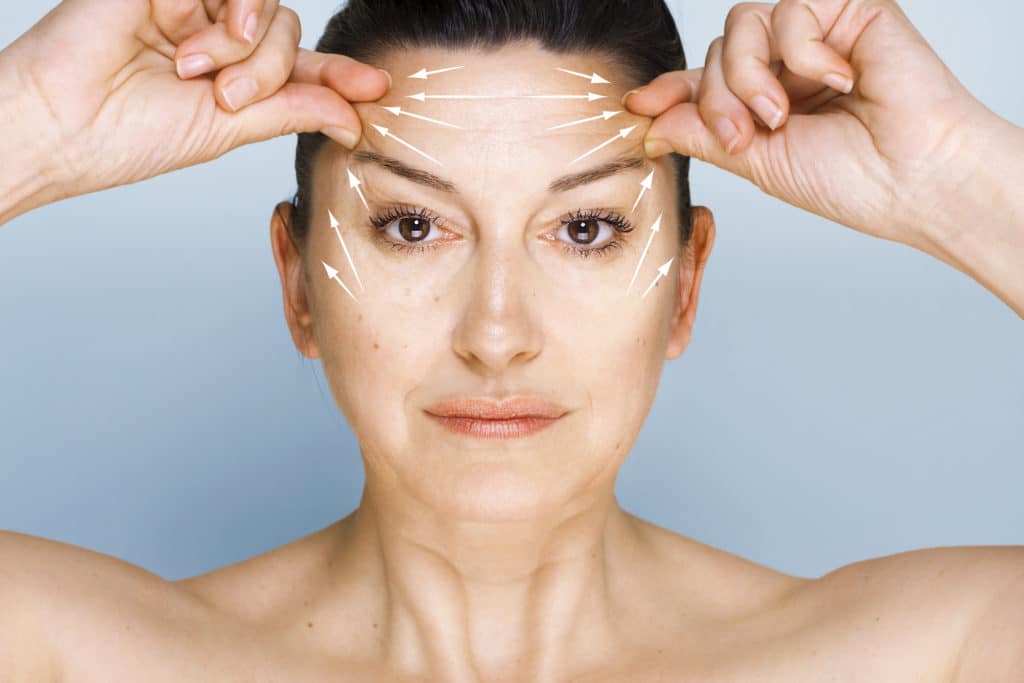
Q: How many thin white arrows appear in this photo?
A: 14